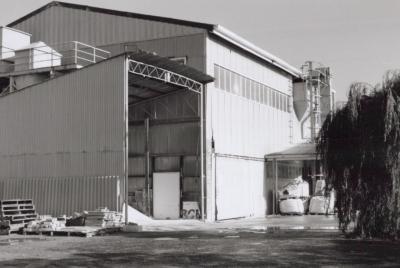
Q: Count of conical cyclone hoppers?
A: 1